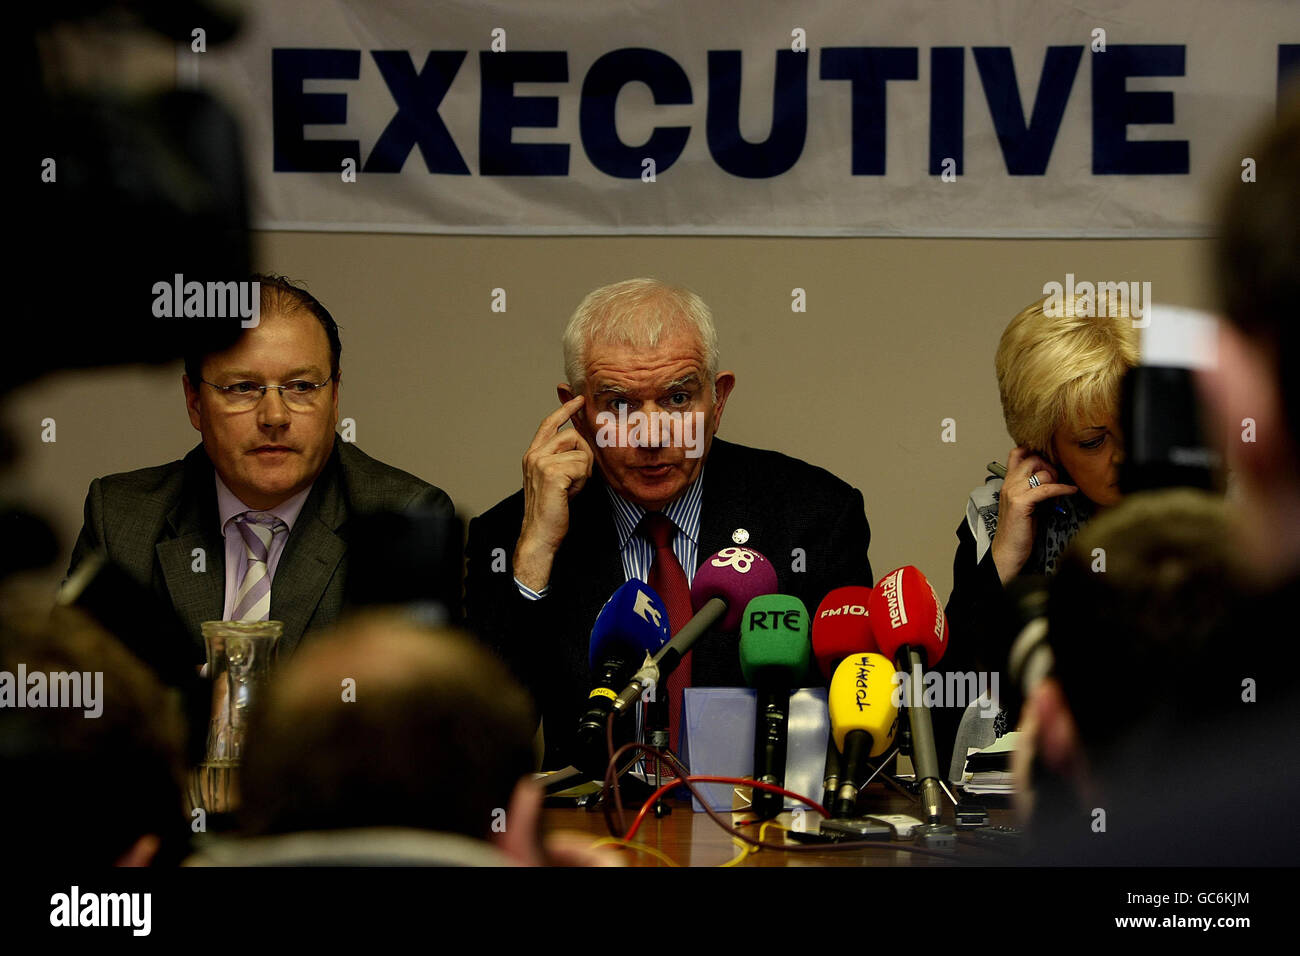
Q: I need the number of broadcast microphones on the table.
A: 6